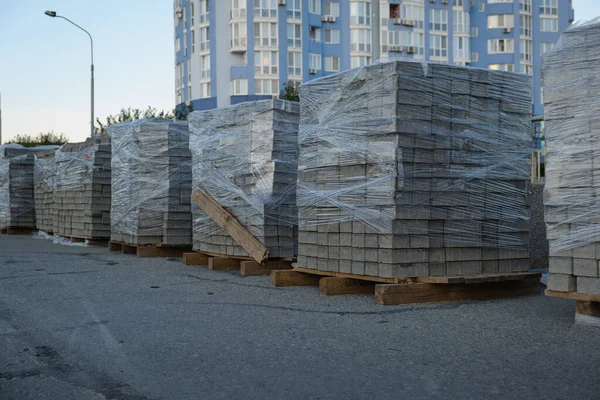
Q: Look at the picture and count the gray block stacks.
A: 7